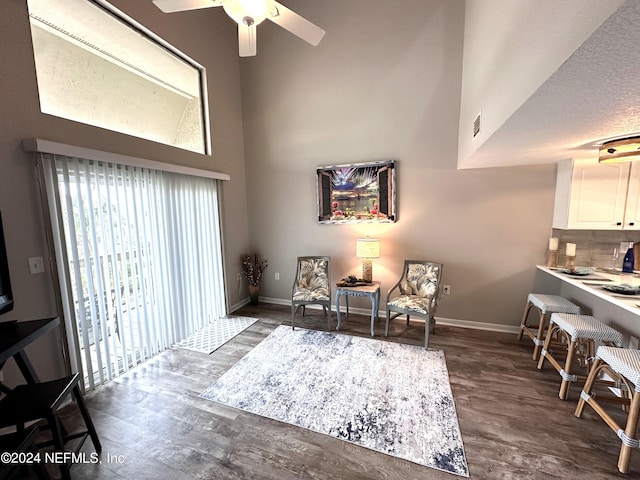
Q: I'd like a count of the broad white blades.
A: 3